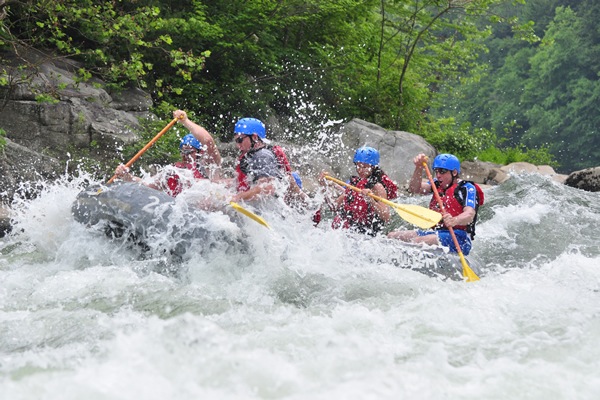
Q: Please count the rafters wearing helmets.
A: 5